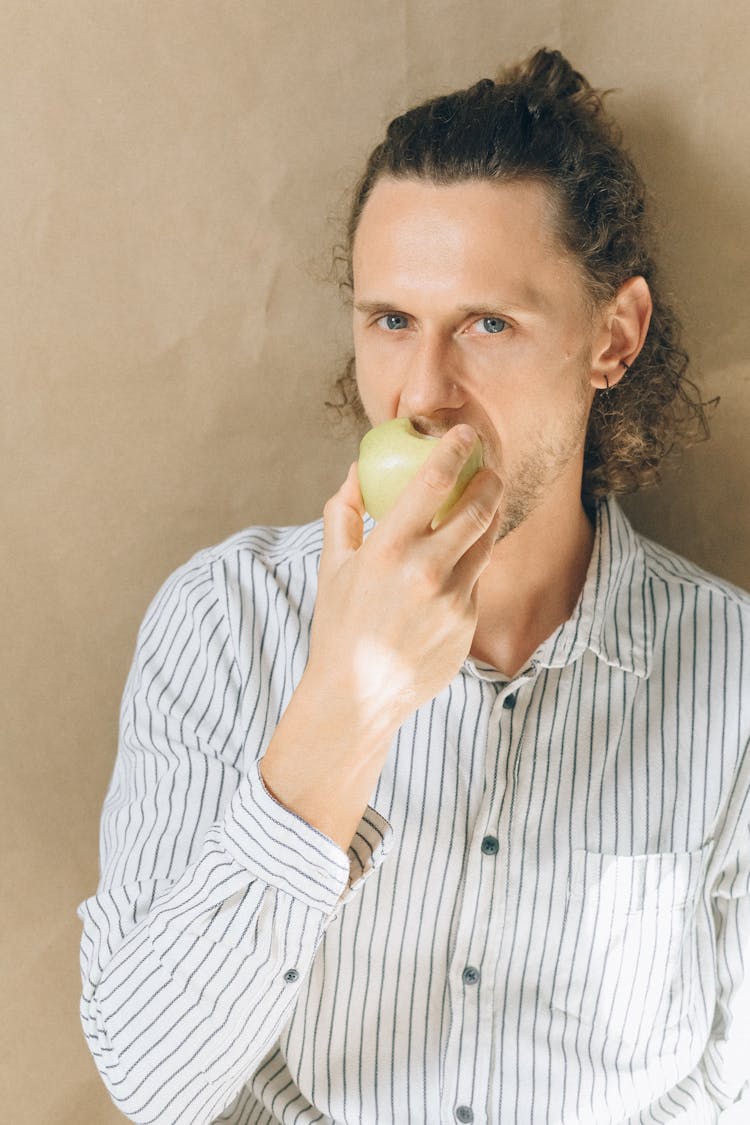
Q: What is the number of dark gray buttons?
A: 5